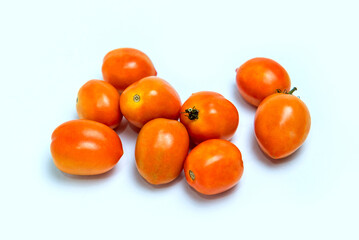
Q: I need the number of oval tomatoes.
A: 9